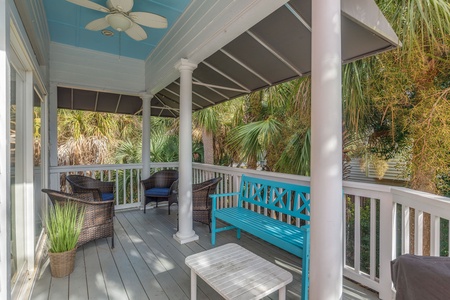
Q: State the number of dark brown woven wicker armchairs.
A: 4